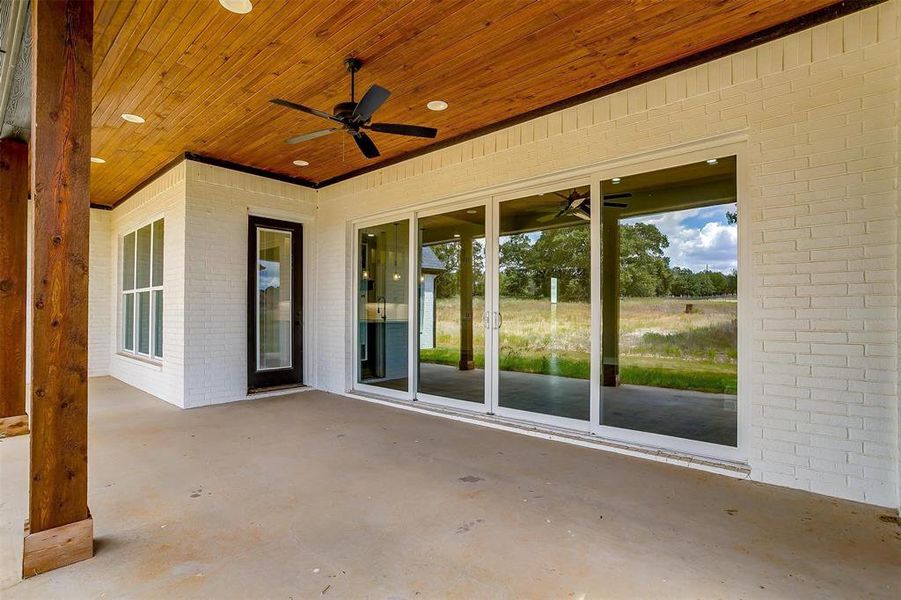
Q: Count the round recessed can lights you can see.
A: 5